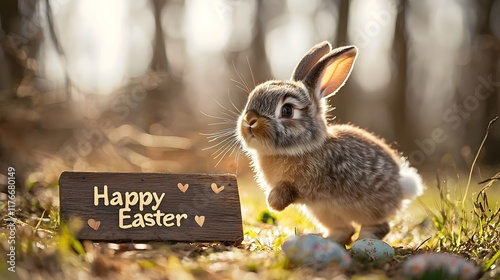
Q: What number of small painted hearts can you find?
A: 4